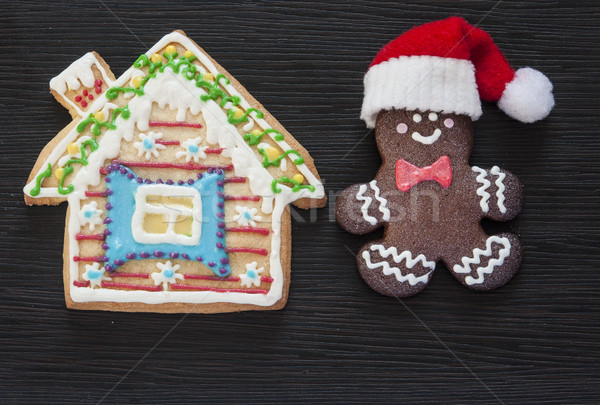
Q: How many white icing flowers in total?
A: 7